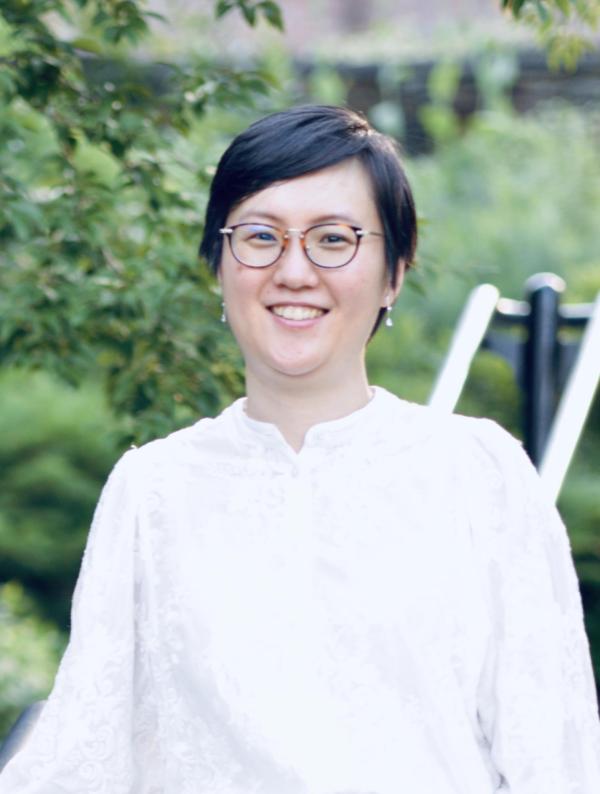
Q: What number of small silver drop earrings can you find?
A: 2